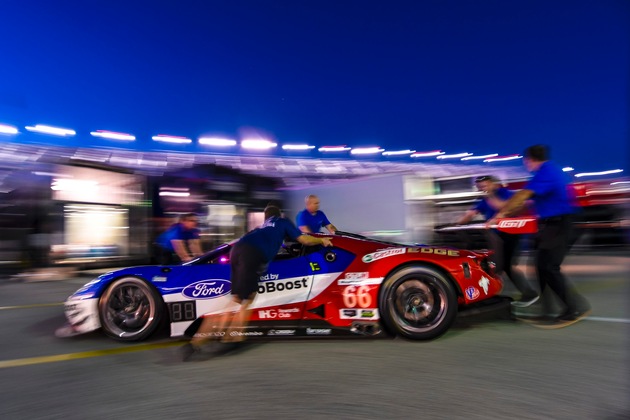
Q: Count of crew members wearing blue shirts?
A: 5